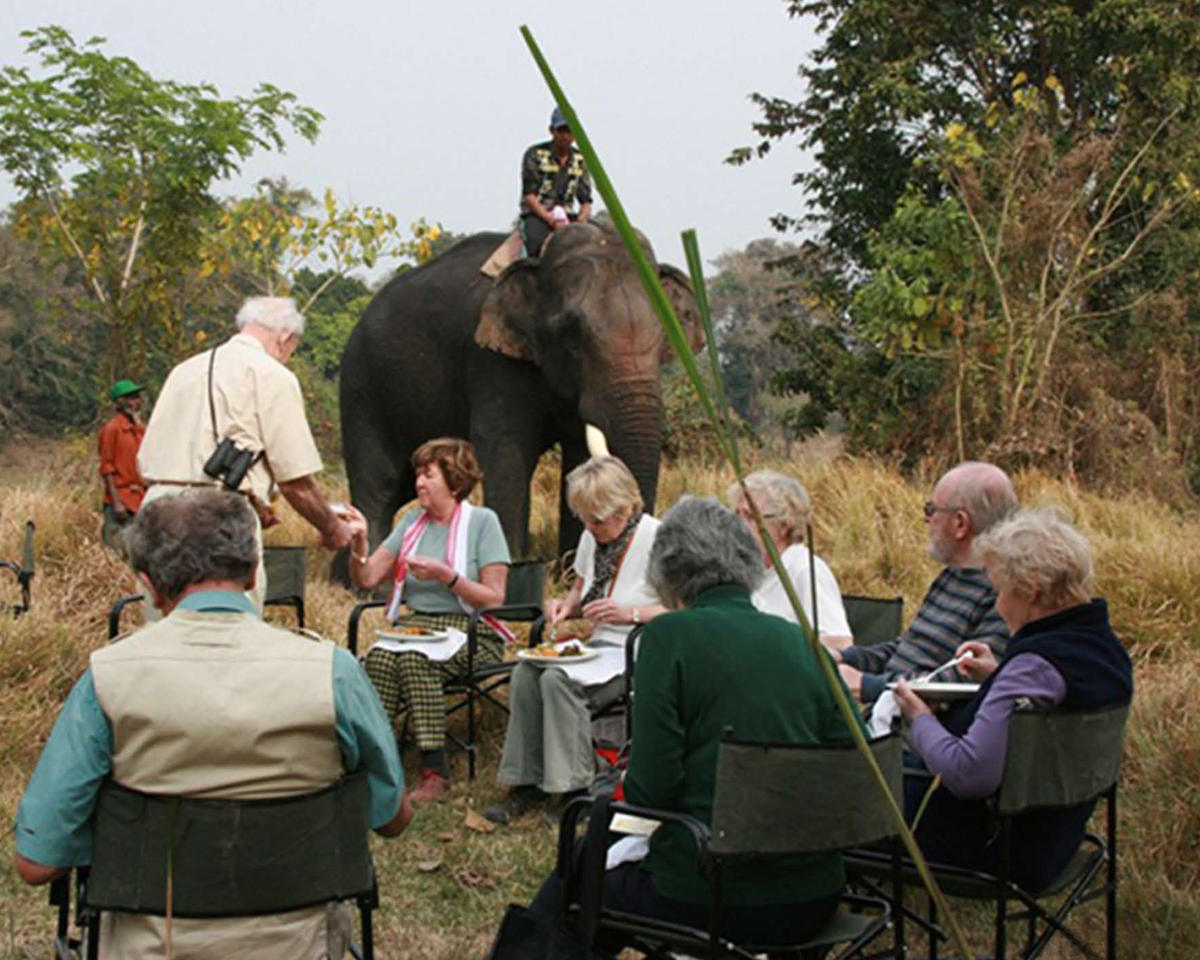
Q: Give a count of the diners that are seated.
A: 7